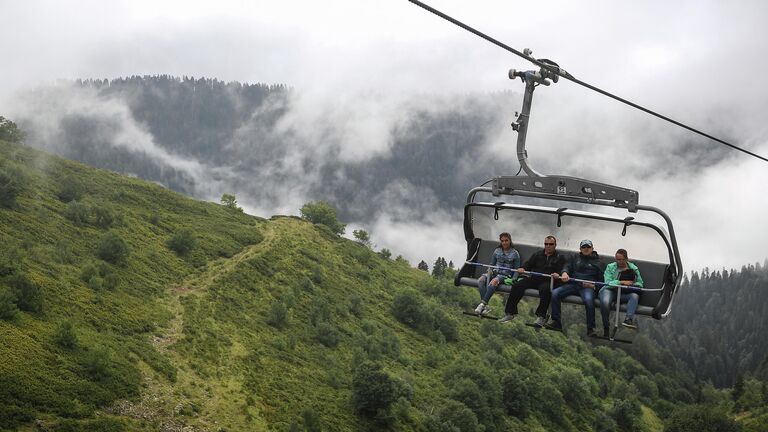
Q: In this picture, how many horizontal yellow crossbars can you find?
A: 0